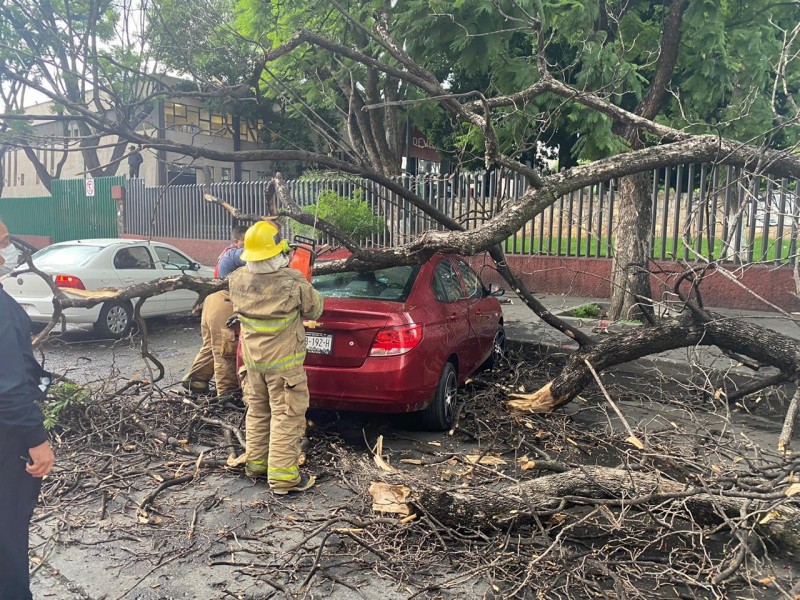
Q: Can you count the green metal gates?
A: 1